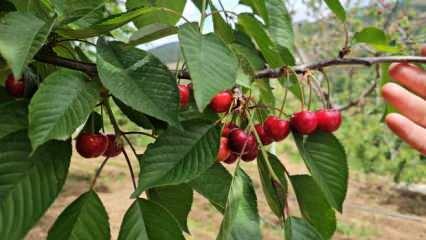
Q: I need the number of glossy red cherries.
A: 14